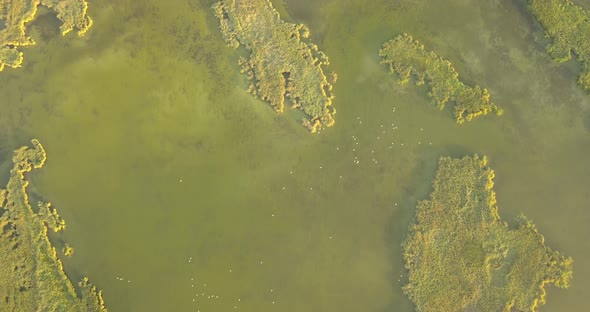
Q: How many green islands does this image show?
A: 6